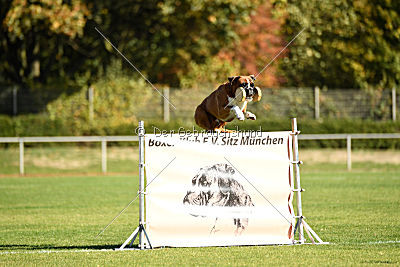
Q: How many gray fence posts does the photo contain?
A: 5